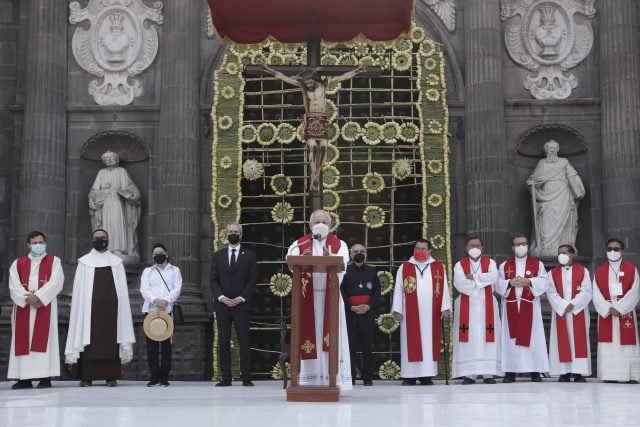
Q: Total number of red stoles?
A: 7